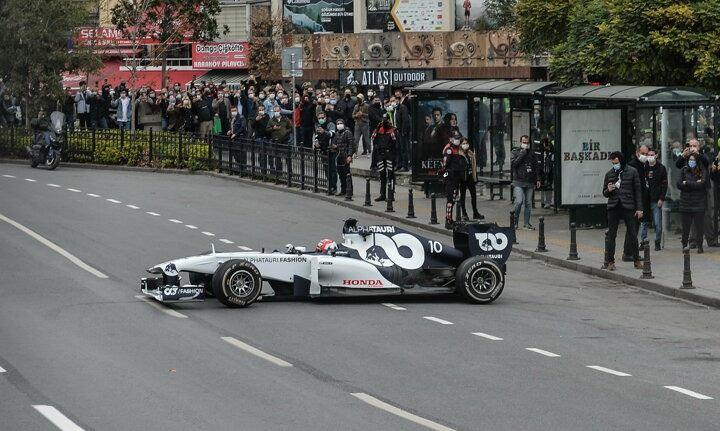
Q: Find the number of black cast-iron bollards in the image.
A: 12